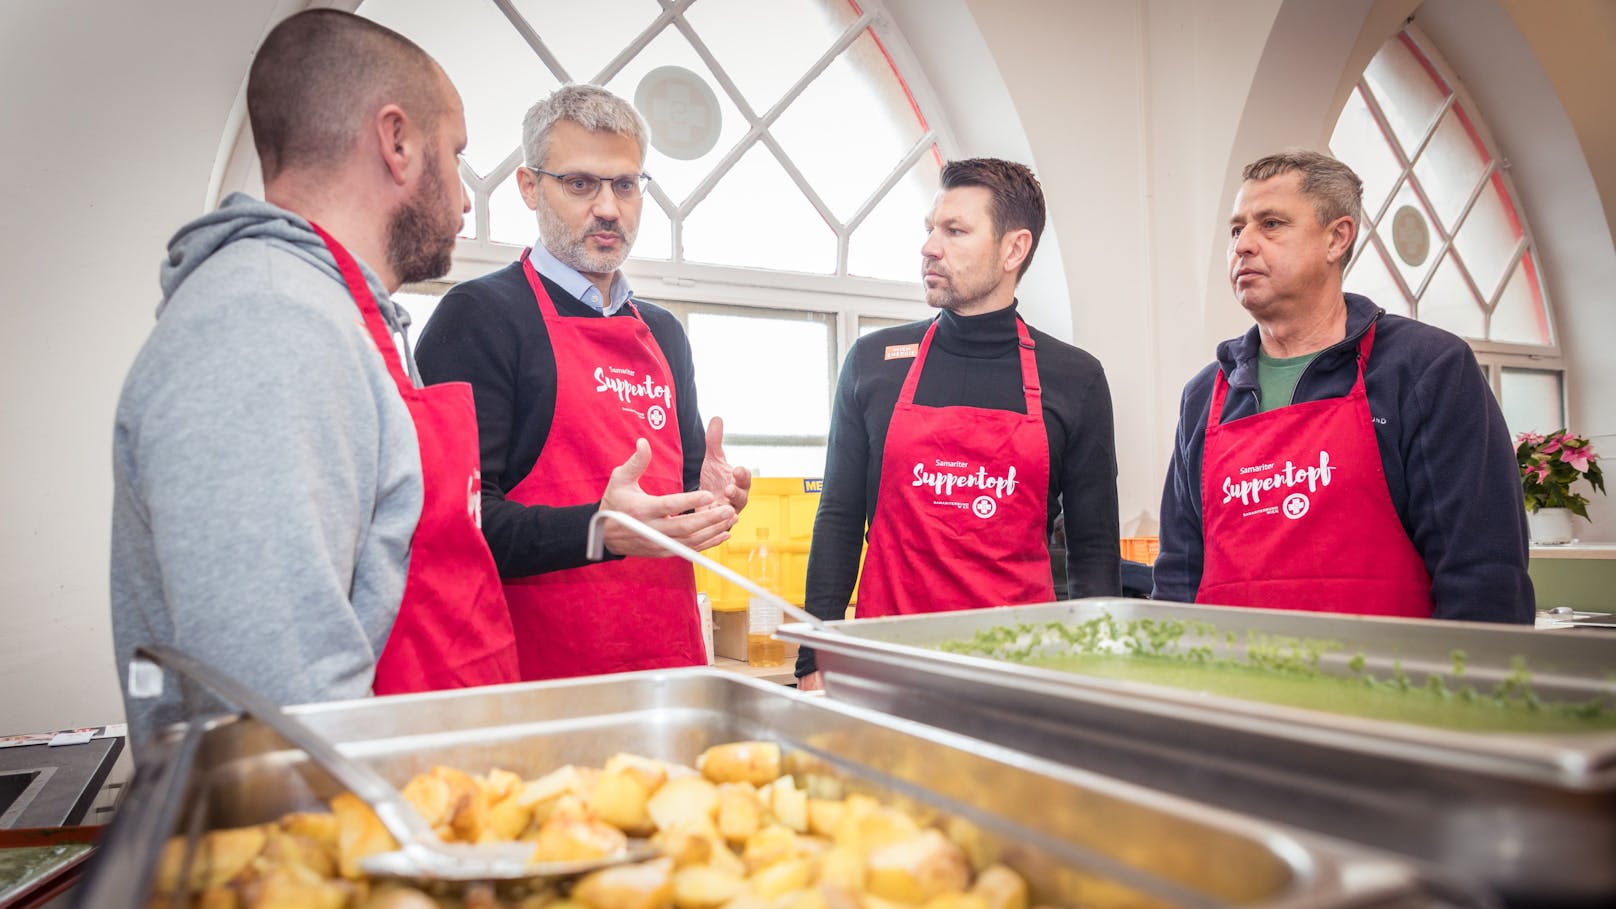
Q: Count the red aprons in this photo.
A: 4